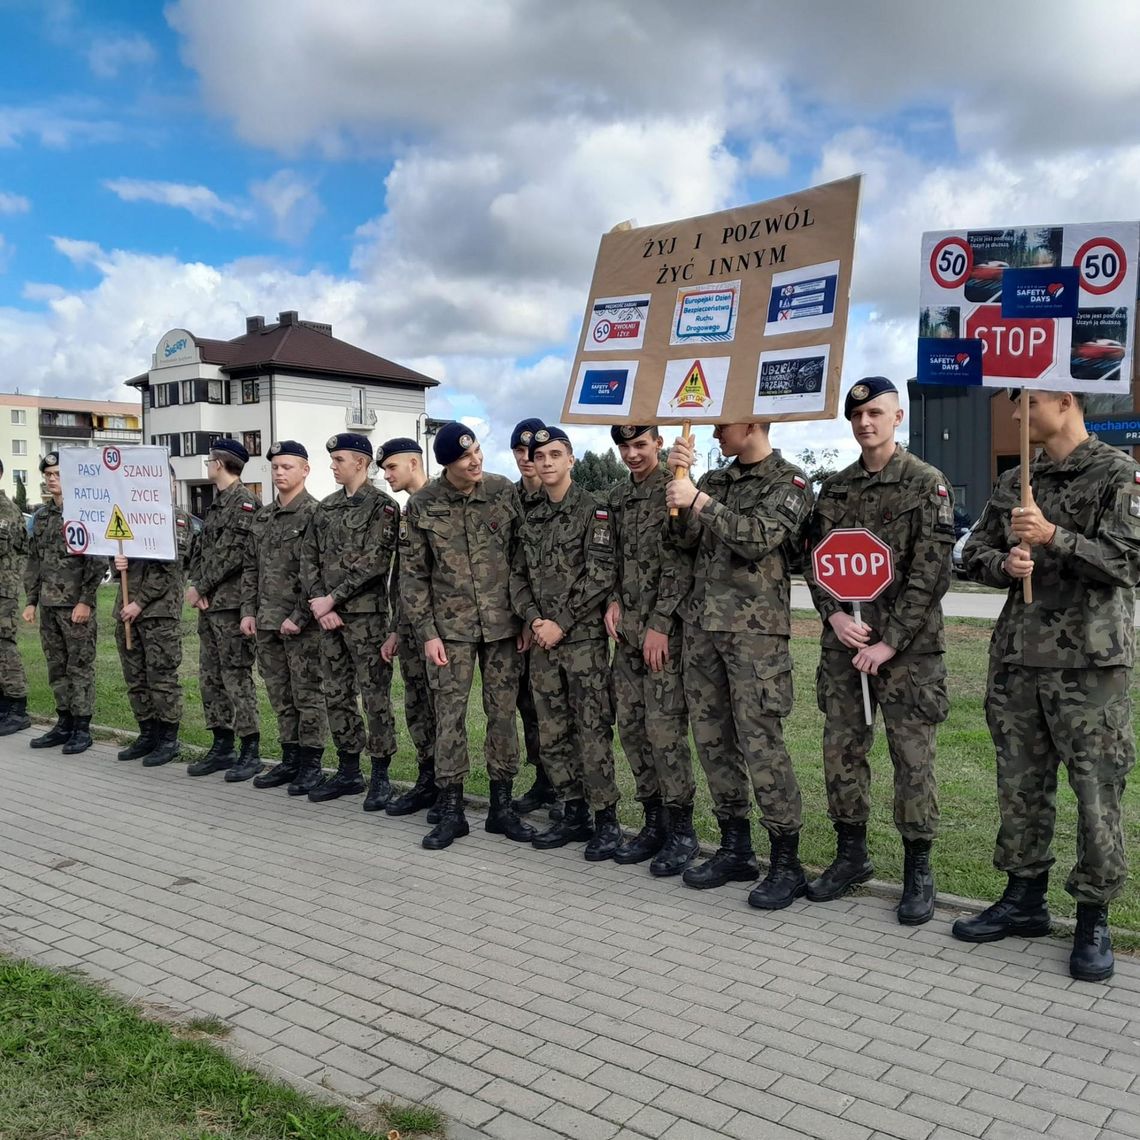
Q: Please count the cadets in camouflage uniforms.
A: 14